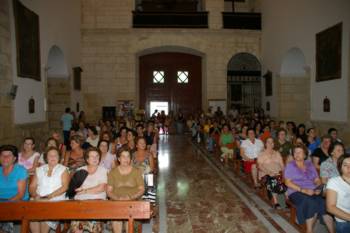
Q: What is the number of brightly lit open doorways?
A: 1